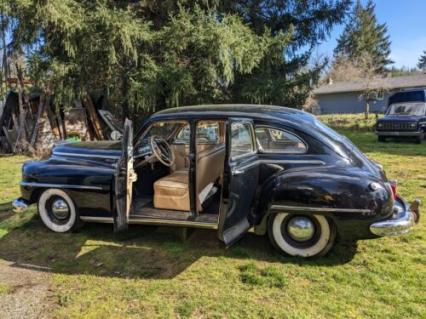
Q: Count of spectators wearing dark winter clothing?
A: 0